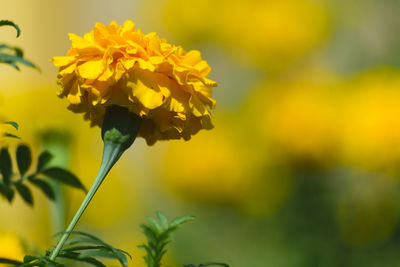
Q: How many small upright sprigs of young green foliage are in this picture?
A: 1